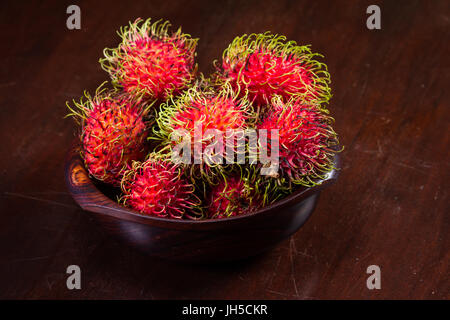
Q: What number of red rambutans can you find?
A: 7